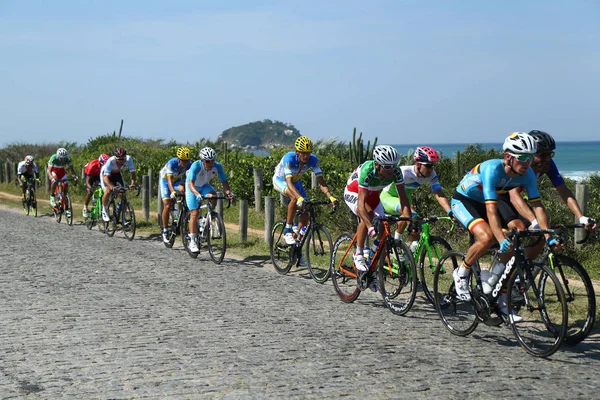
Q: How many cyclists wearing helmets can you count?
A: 11